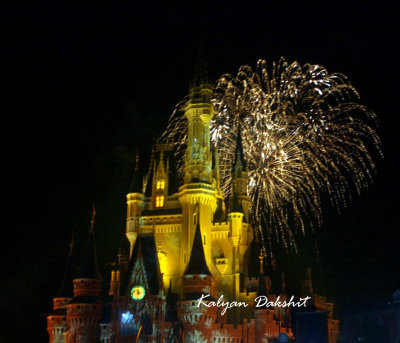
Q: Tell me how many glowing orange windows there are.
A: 2